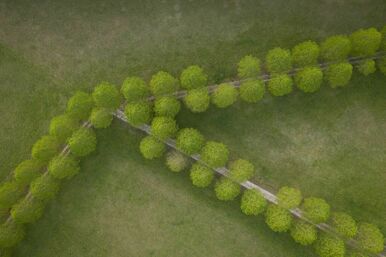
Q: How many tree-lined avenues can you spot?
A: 3